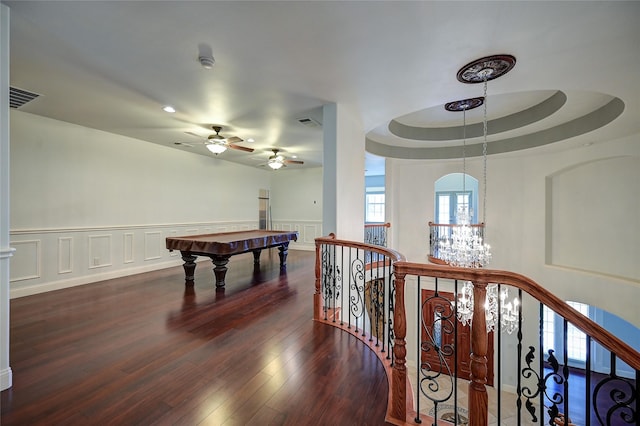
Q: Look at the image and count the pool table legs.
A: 4